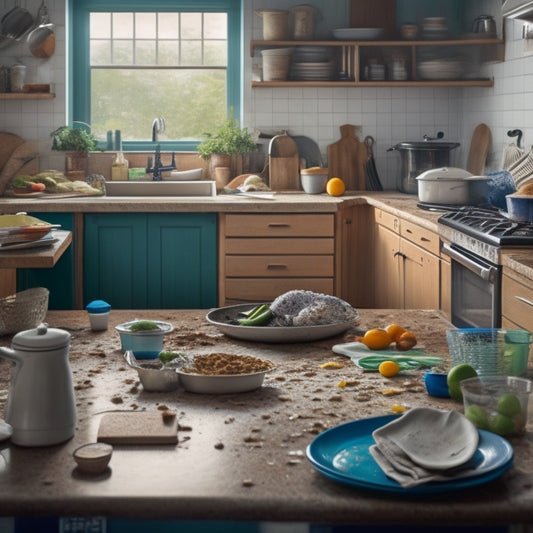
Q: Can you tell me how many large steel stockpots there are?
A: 1